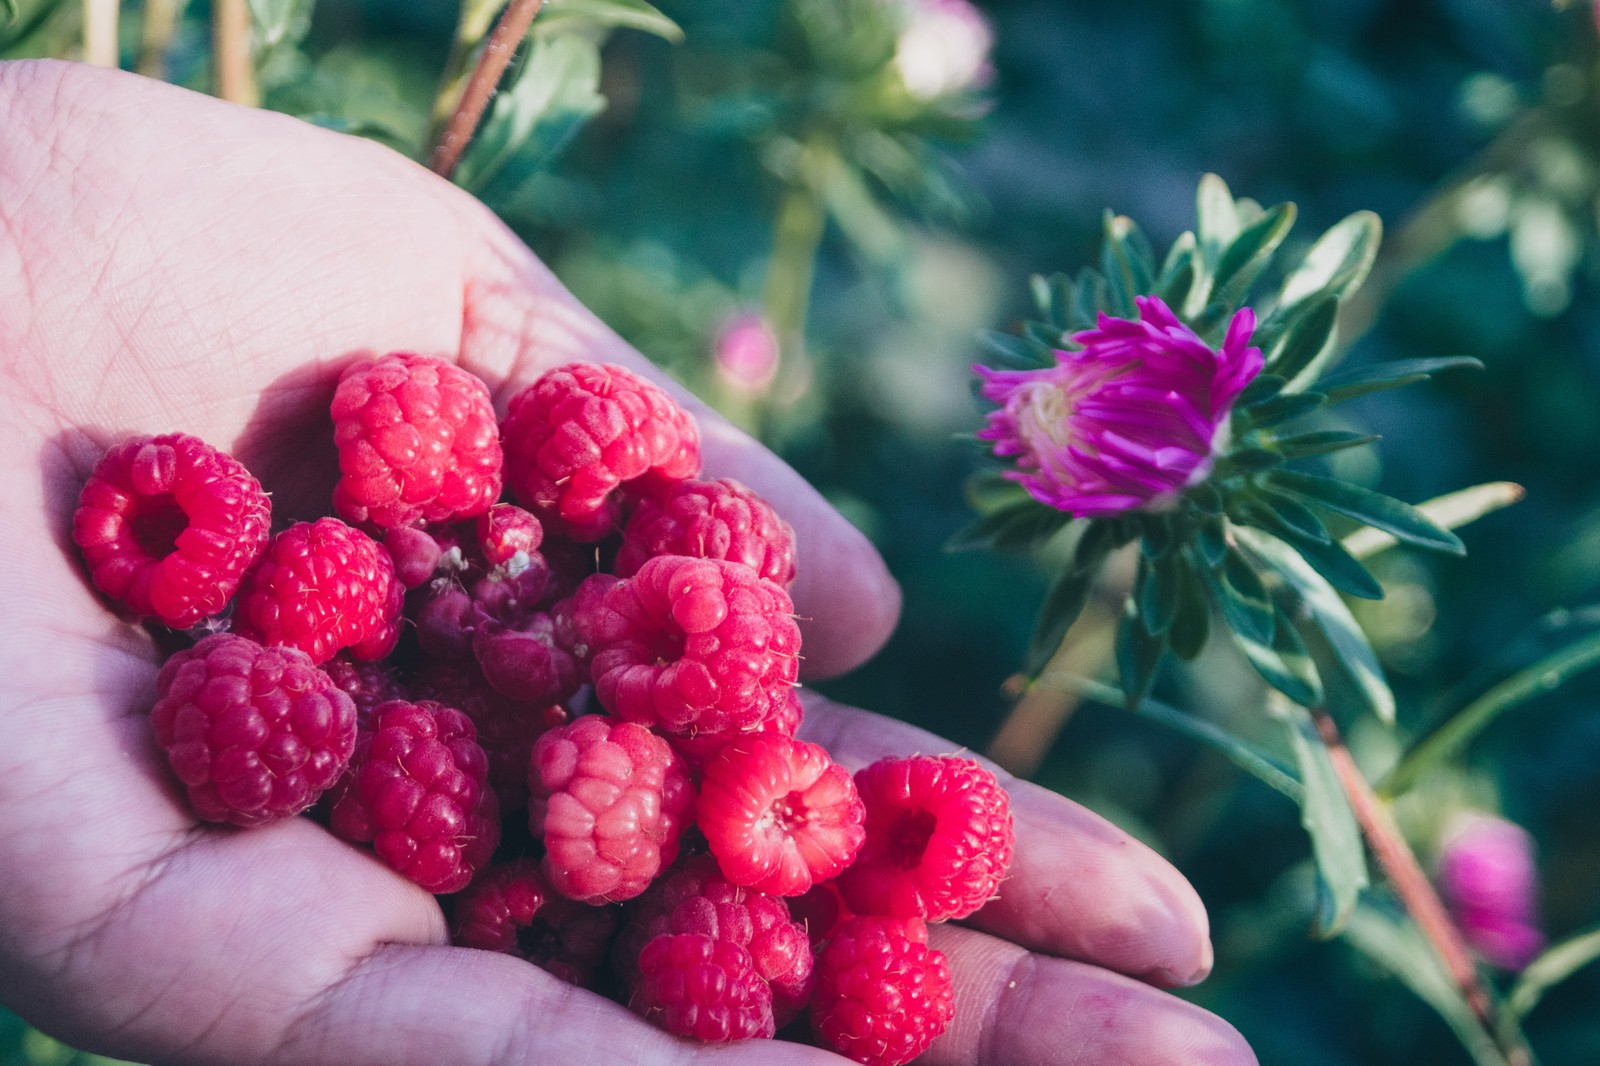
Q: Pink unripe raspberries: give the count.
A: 1